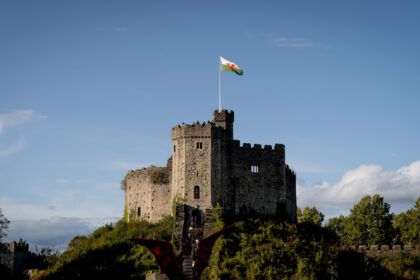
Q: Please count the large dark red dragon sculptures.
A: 1